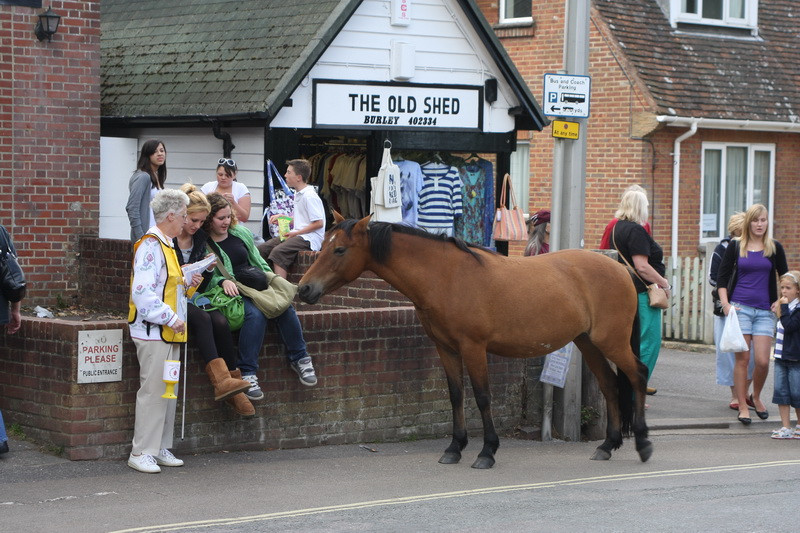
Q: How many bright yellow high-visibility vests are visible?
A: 1